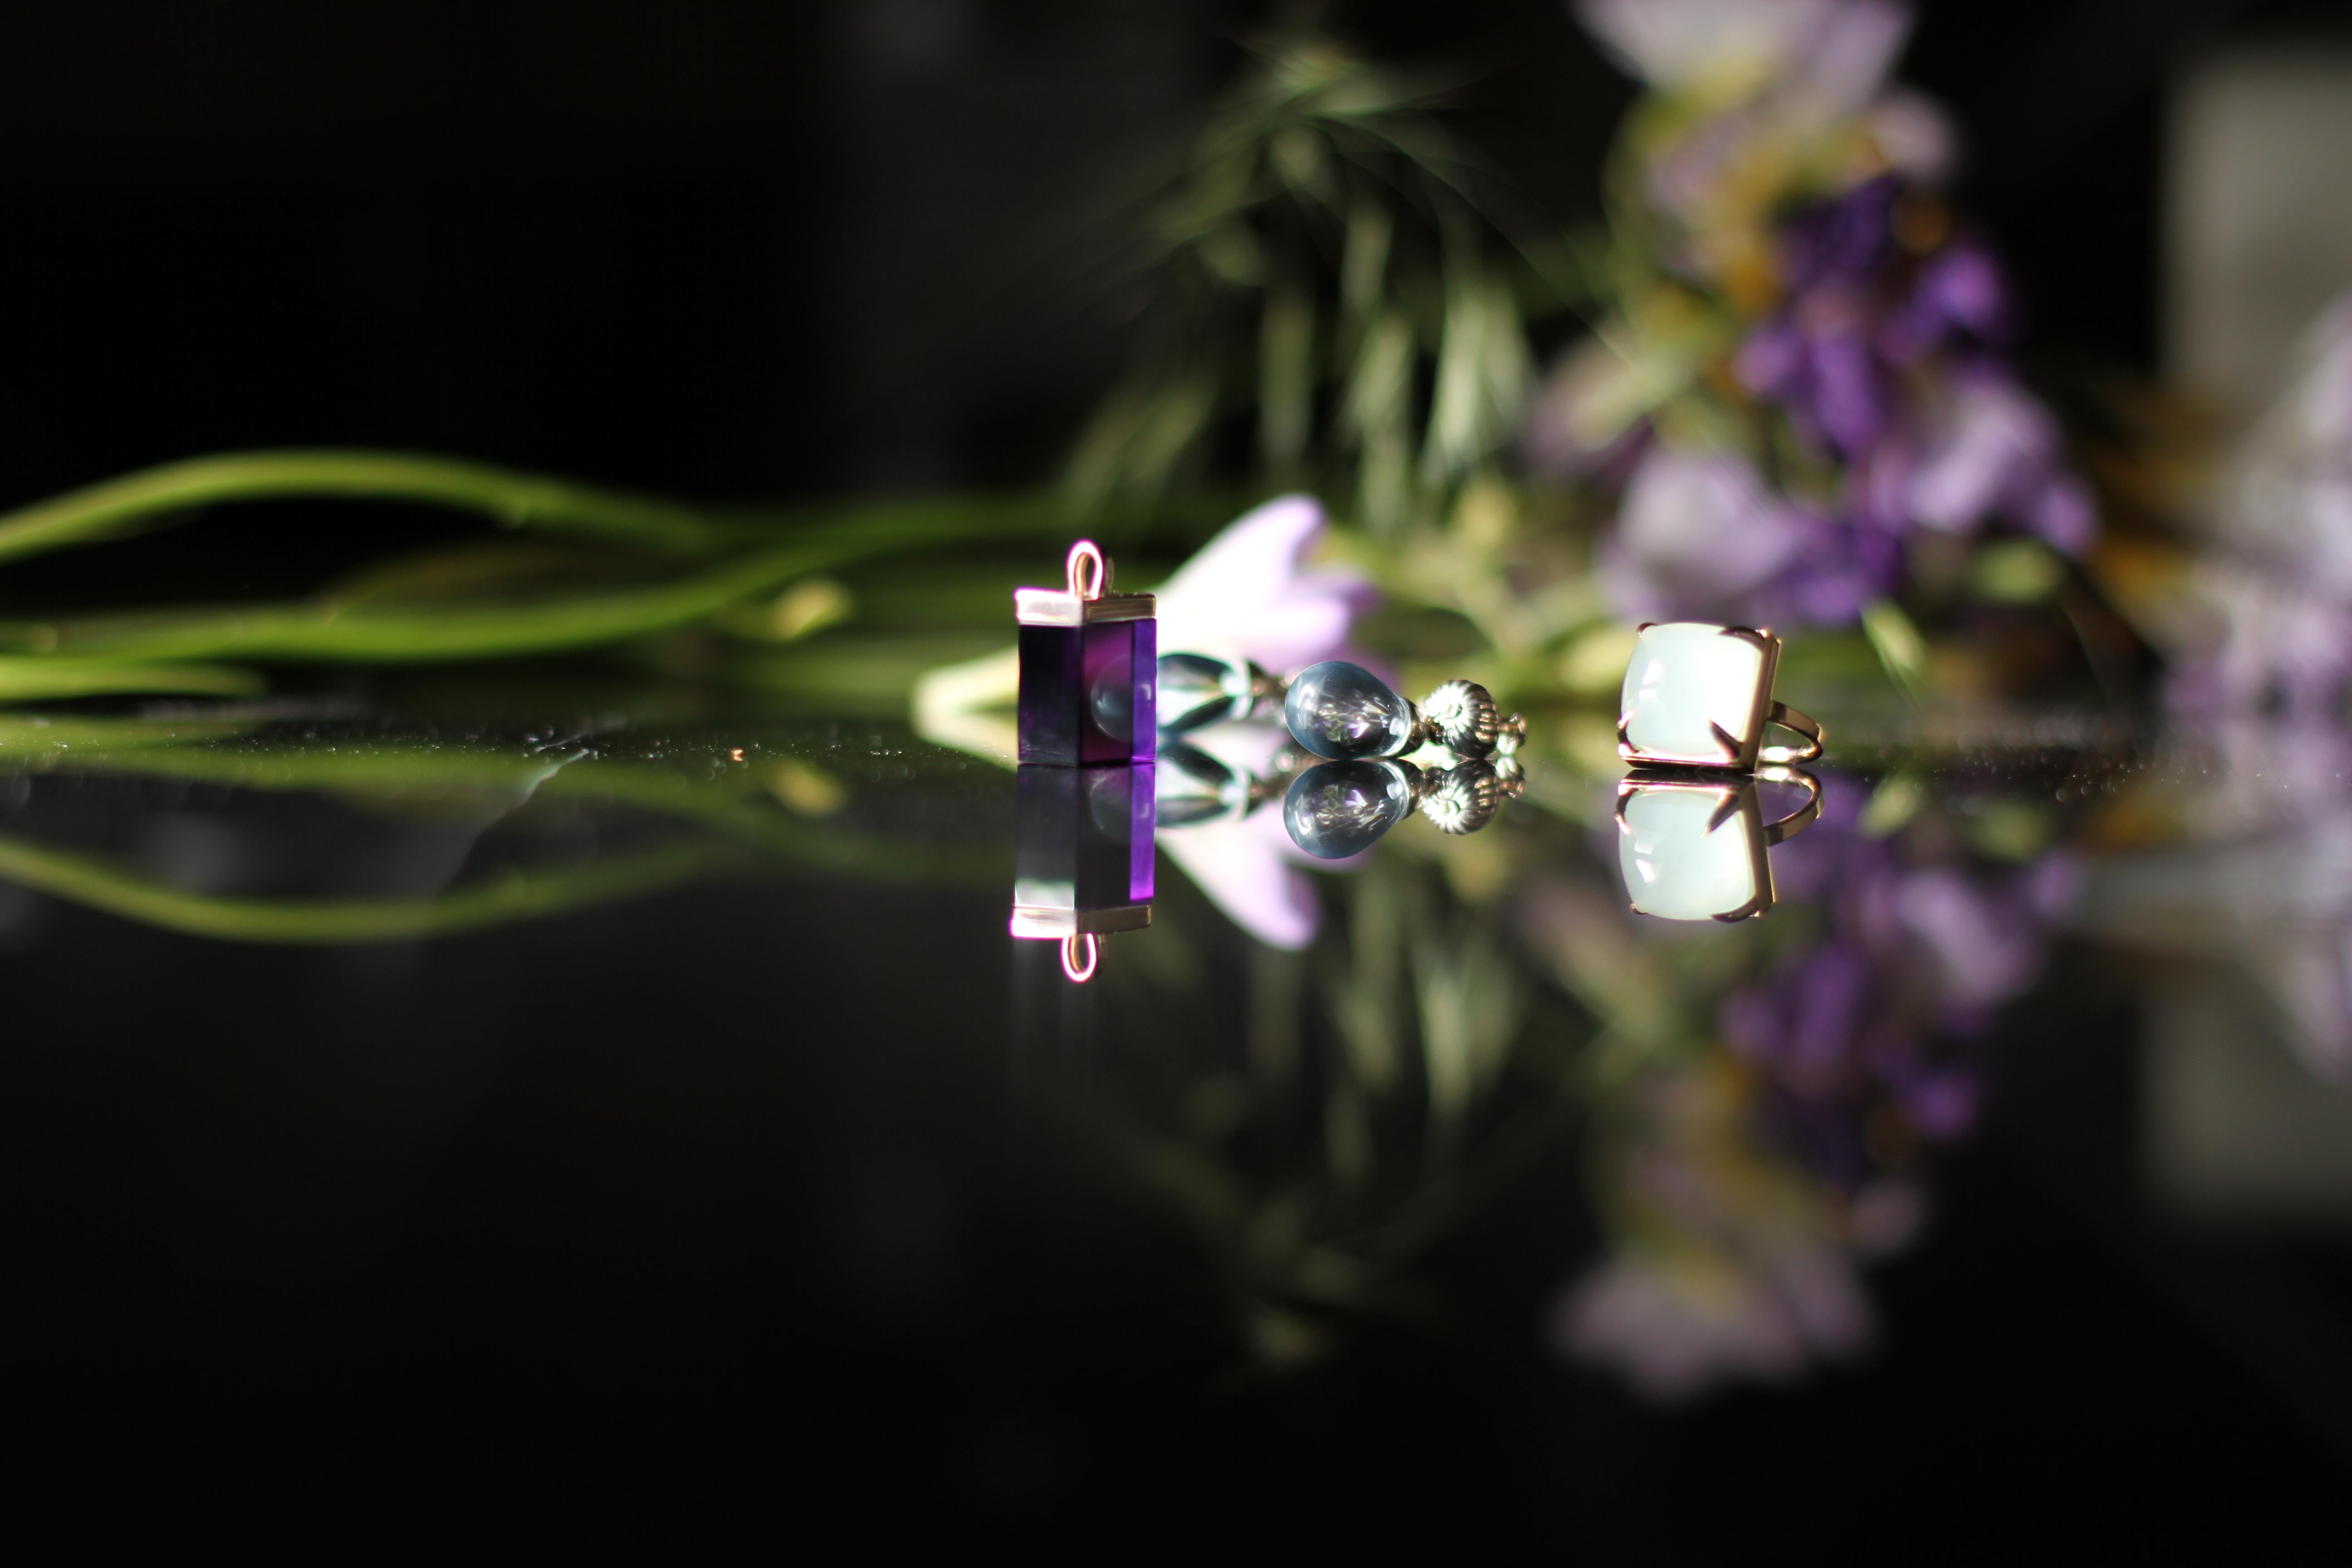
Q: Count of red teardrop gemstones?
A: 0